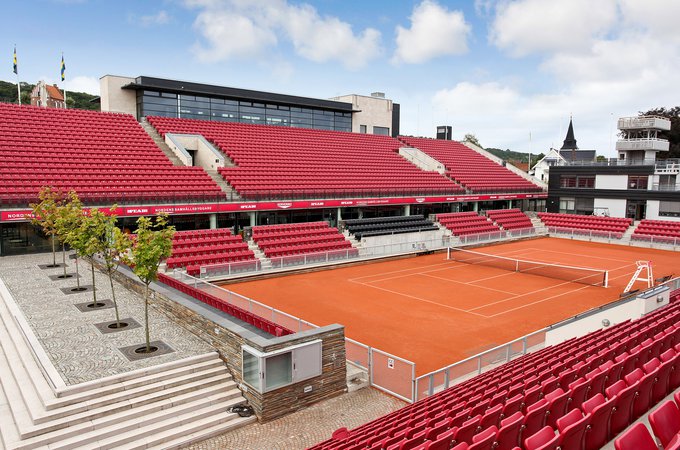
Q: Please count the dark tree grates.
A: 6